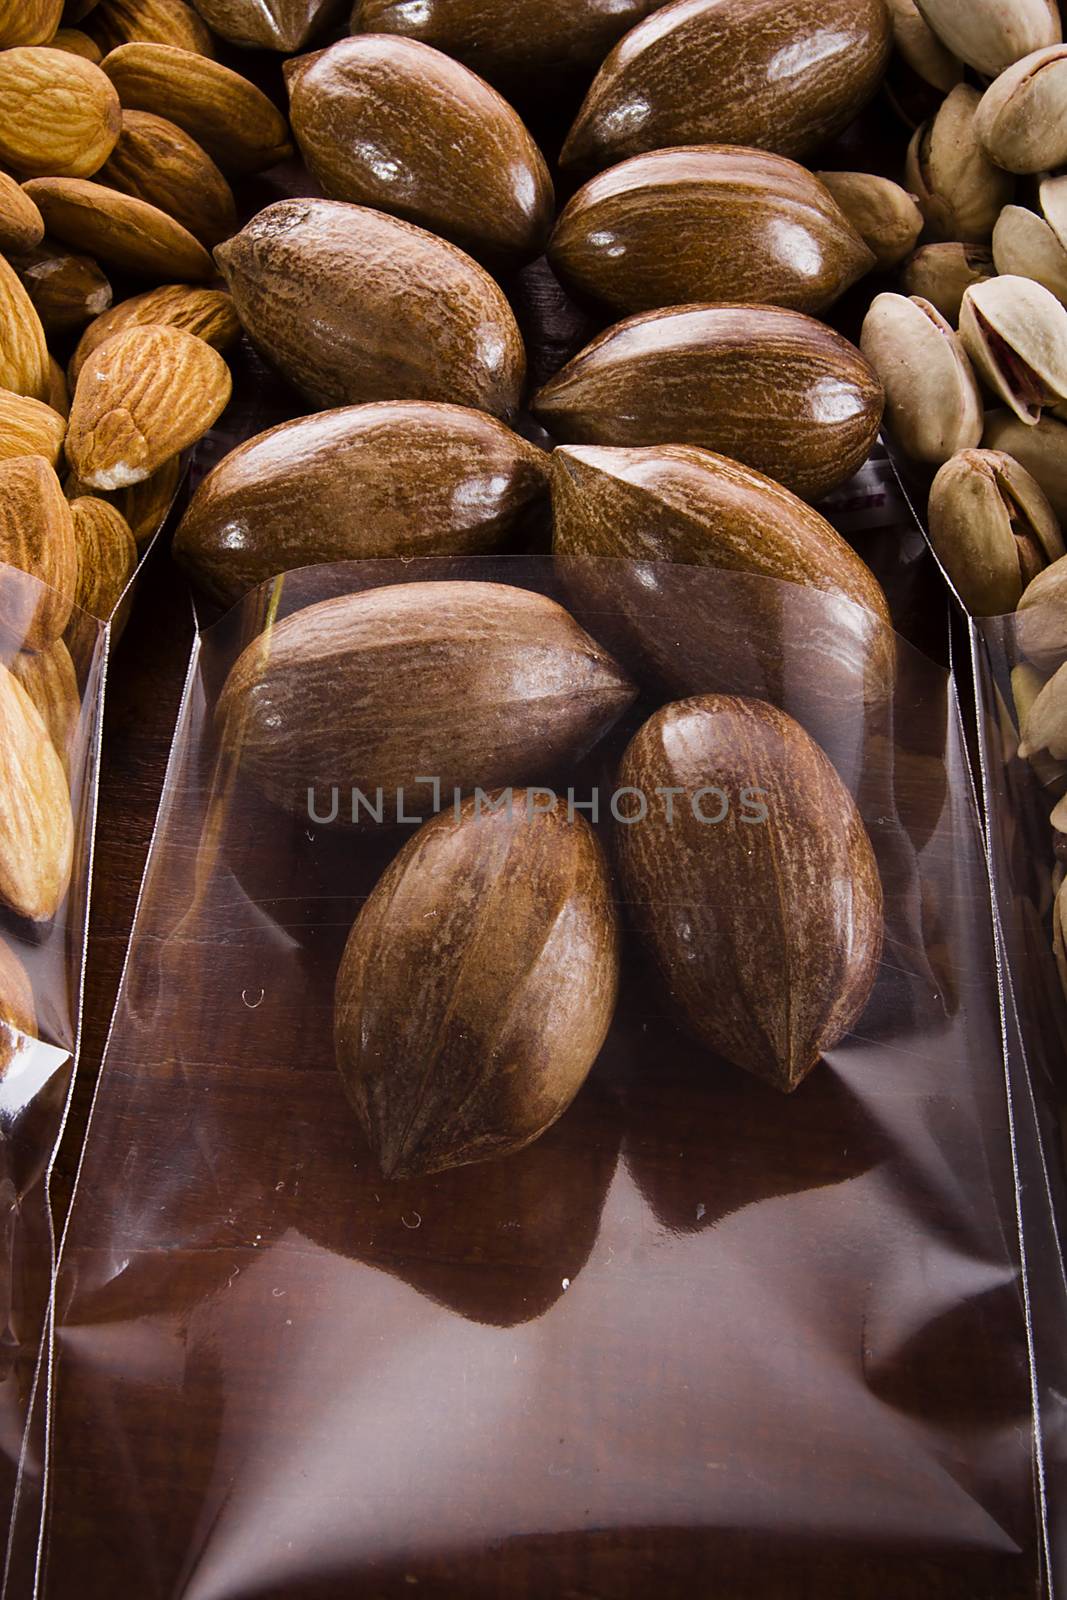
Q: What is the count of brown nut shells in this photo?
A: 12